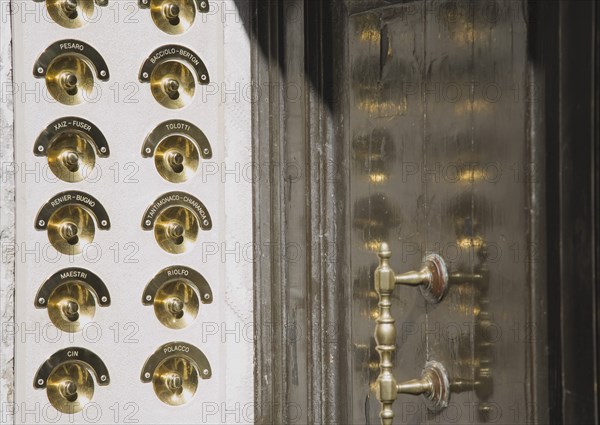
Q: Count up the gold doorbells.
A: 12